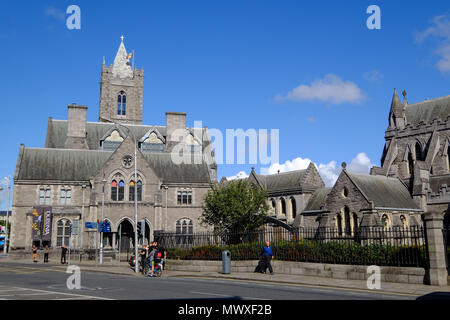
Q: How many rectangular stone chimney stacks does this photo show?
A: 2